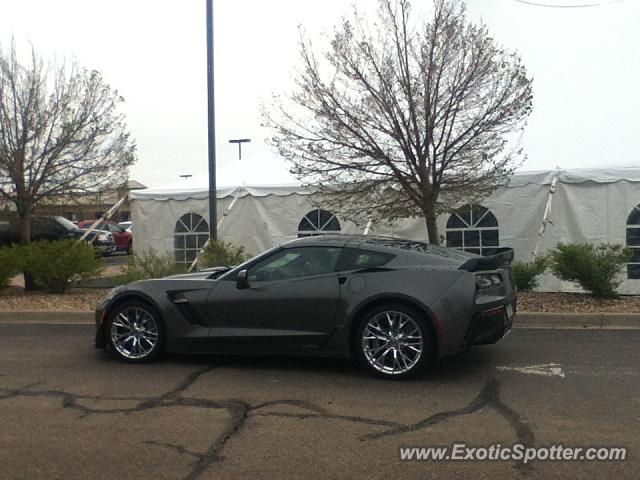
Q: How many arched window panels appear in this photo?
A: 4